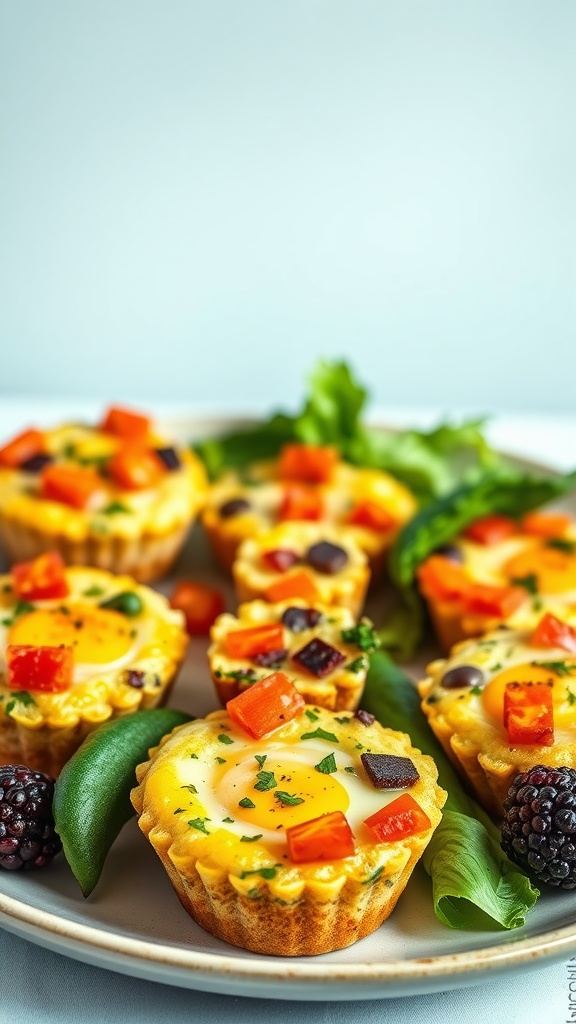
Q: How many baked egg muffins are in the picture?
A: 8